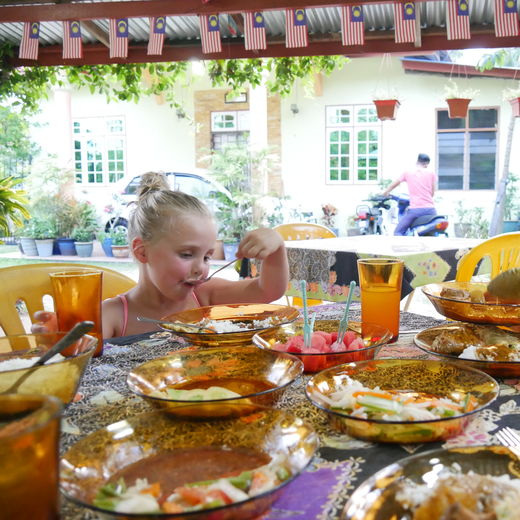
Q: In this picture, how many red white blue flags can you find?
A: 11